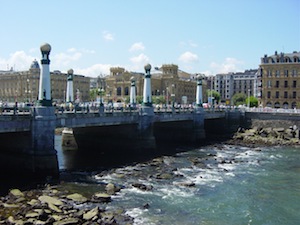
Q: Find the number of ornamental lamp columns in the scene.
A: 5